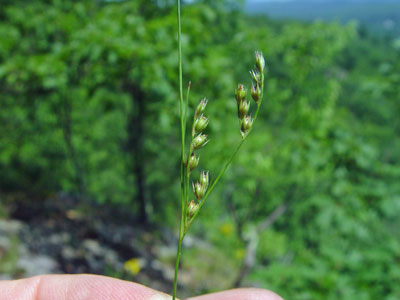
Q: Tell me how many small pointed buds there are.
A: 13